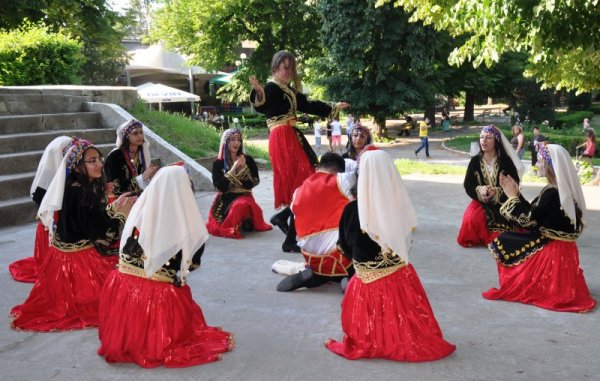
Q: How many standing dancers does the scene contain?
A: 1